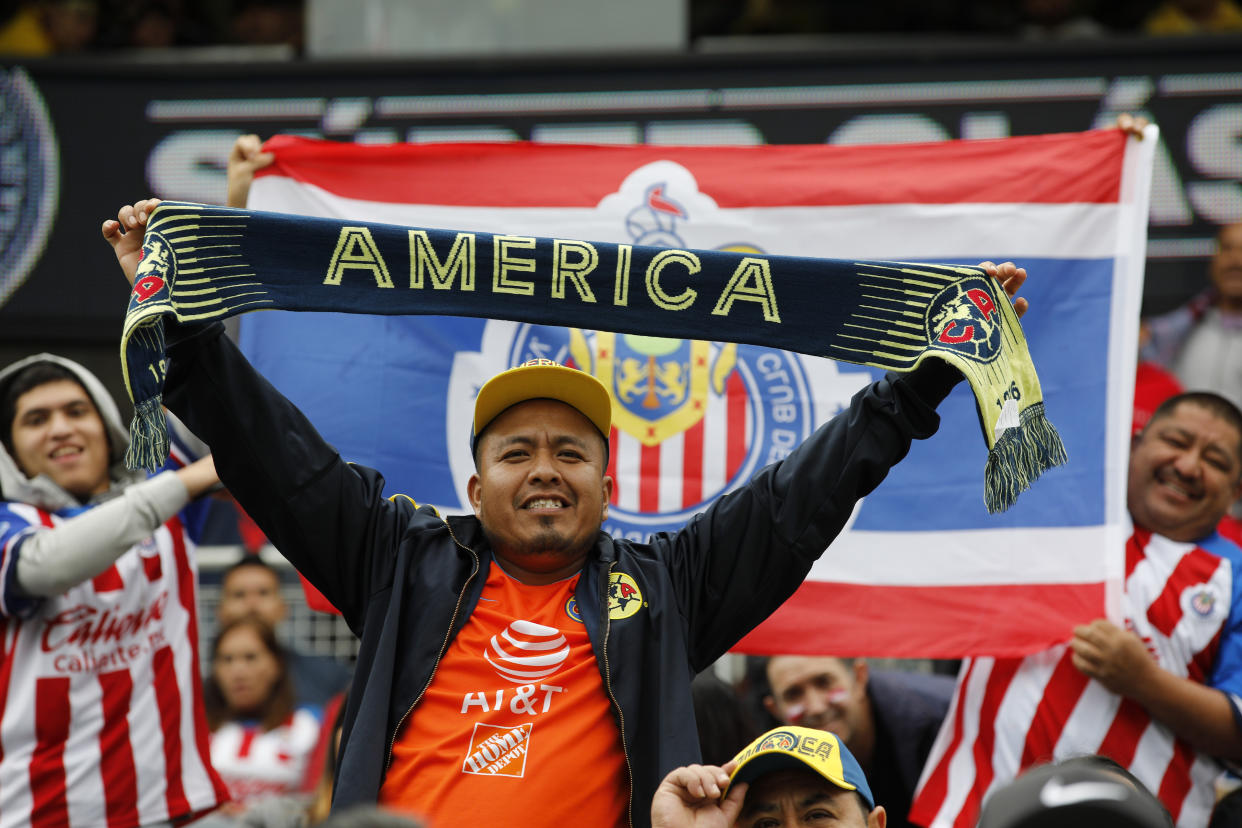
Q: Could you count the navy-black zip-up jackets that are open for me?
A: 1